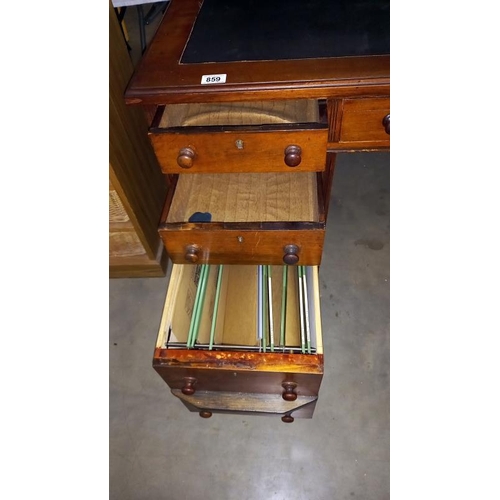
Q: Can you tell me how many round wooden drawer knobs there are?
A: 9